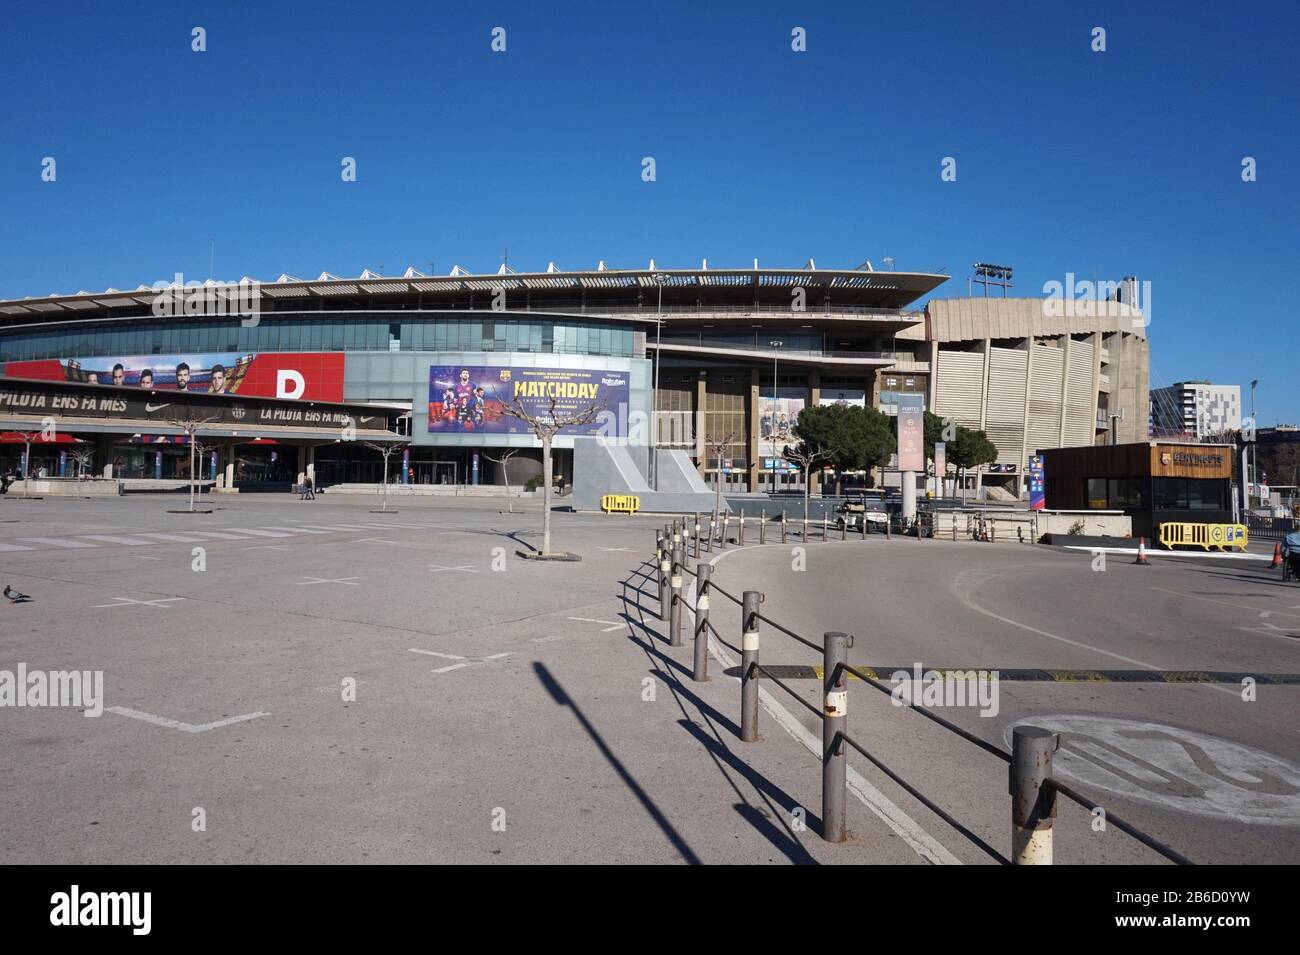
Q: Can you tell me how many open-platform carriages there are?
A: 1